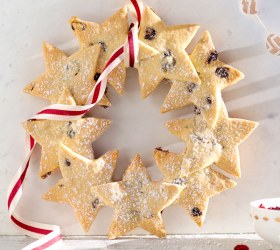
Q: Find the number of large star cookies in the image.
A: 9